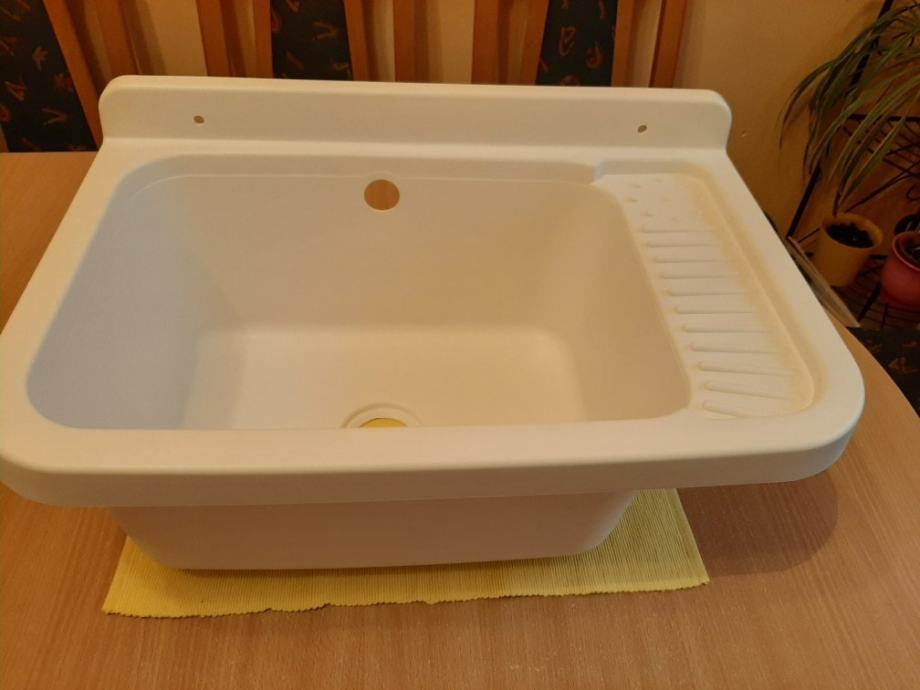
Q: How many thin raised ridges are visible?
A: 11